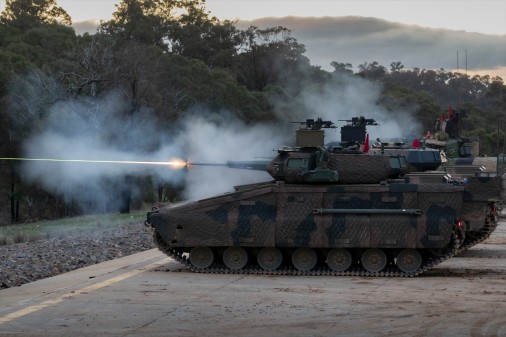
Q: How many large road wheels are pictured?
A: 7